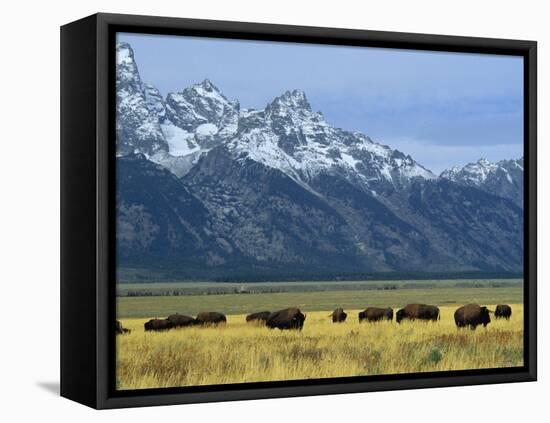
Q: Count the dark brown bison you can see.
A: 11